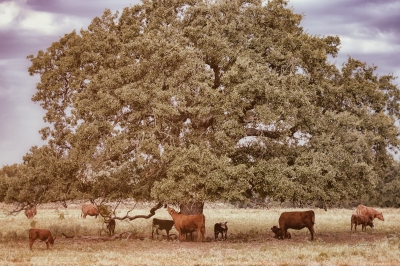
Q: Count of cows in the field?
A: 11